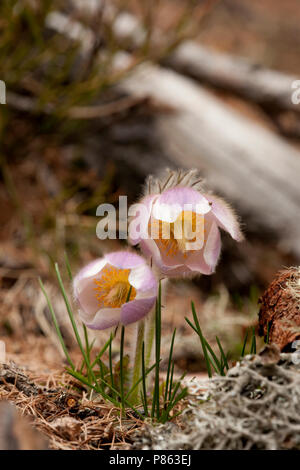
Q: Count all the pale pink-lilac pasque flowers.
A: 2